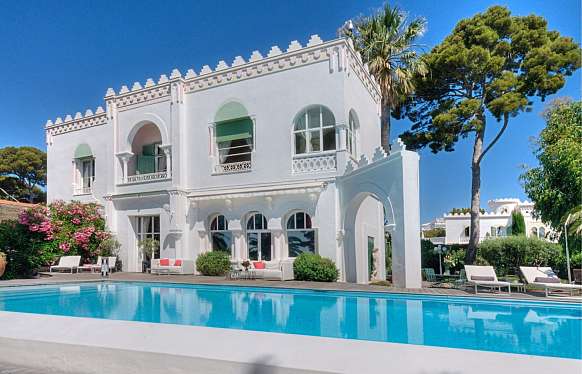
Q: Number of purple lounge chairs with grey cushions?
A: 0